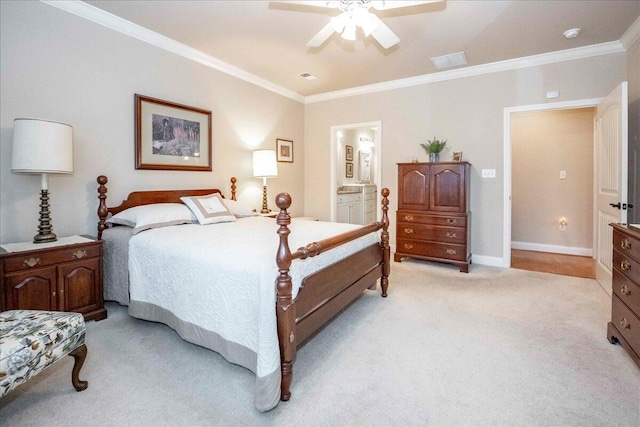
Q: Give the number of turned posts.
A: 4